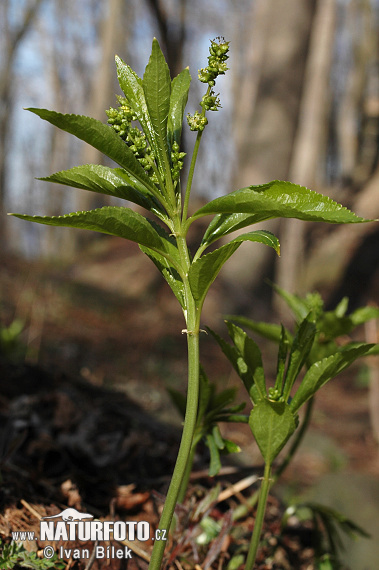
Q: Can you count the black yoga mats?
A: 0